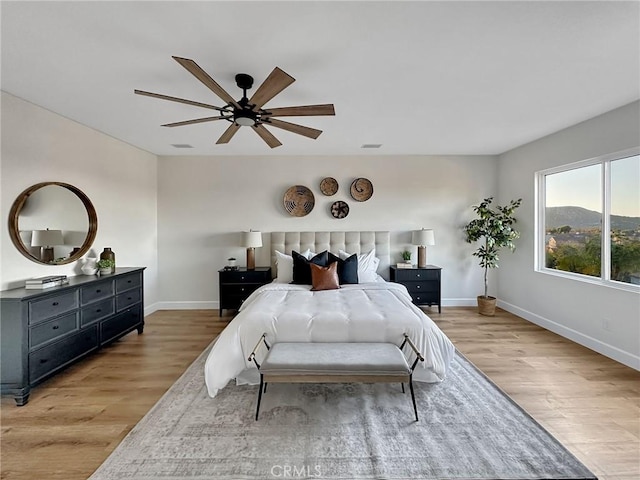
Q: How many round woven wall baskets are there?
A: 4